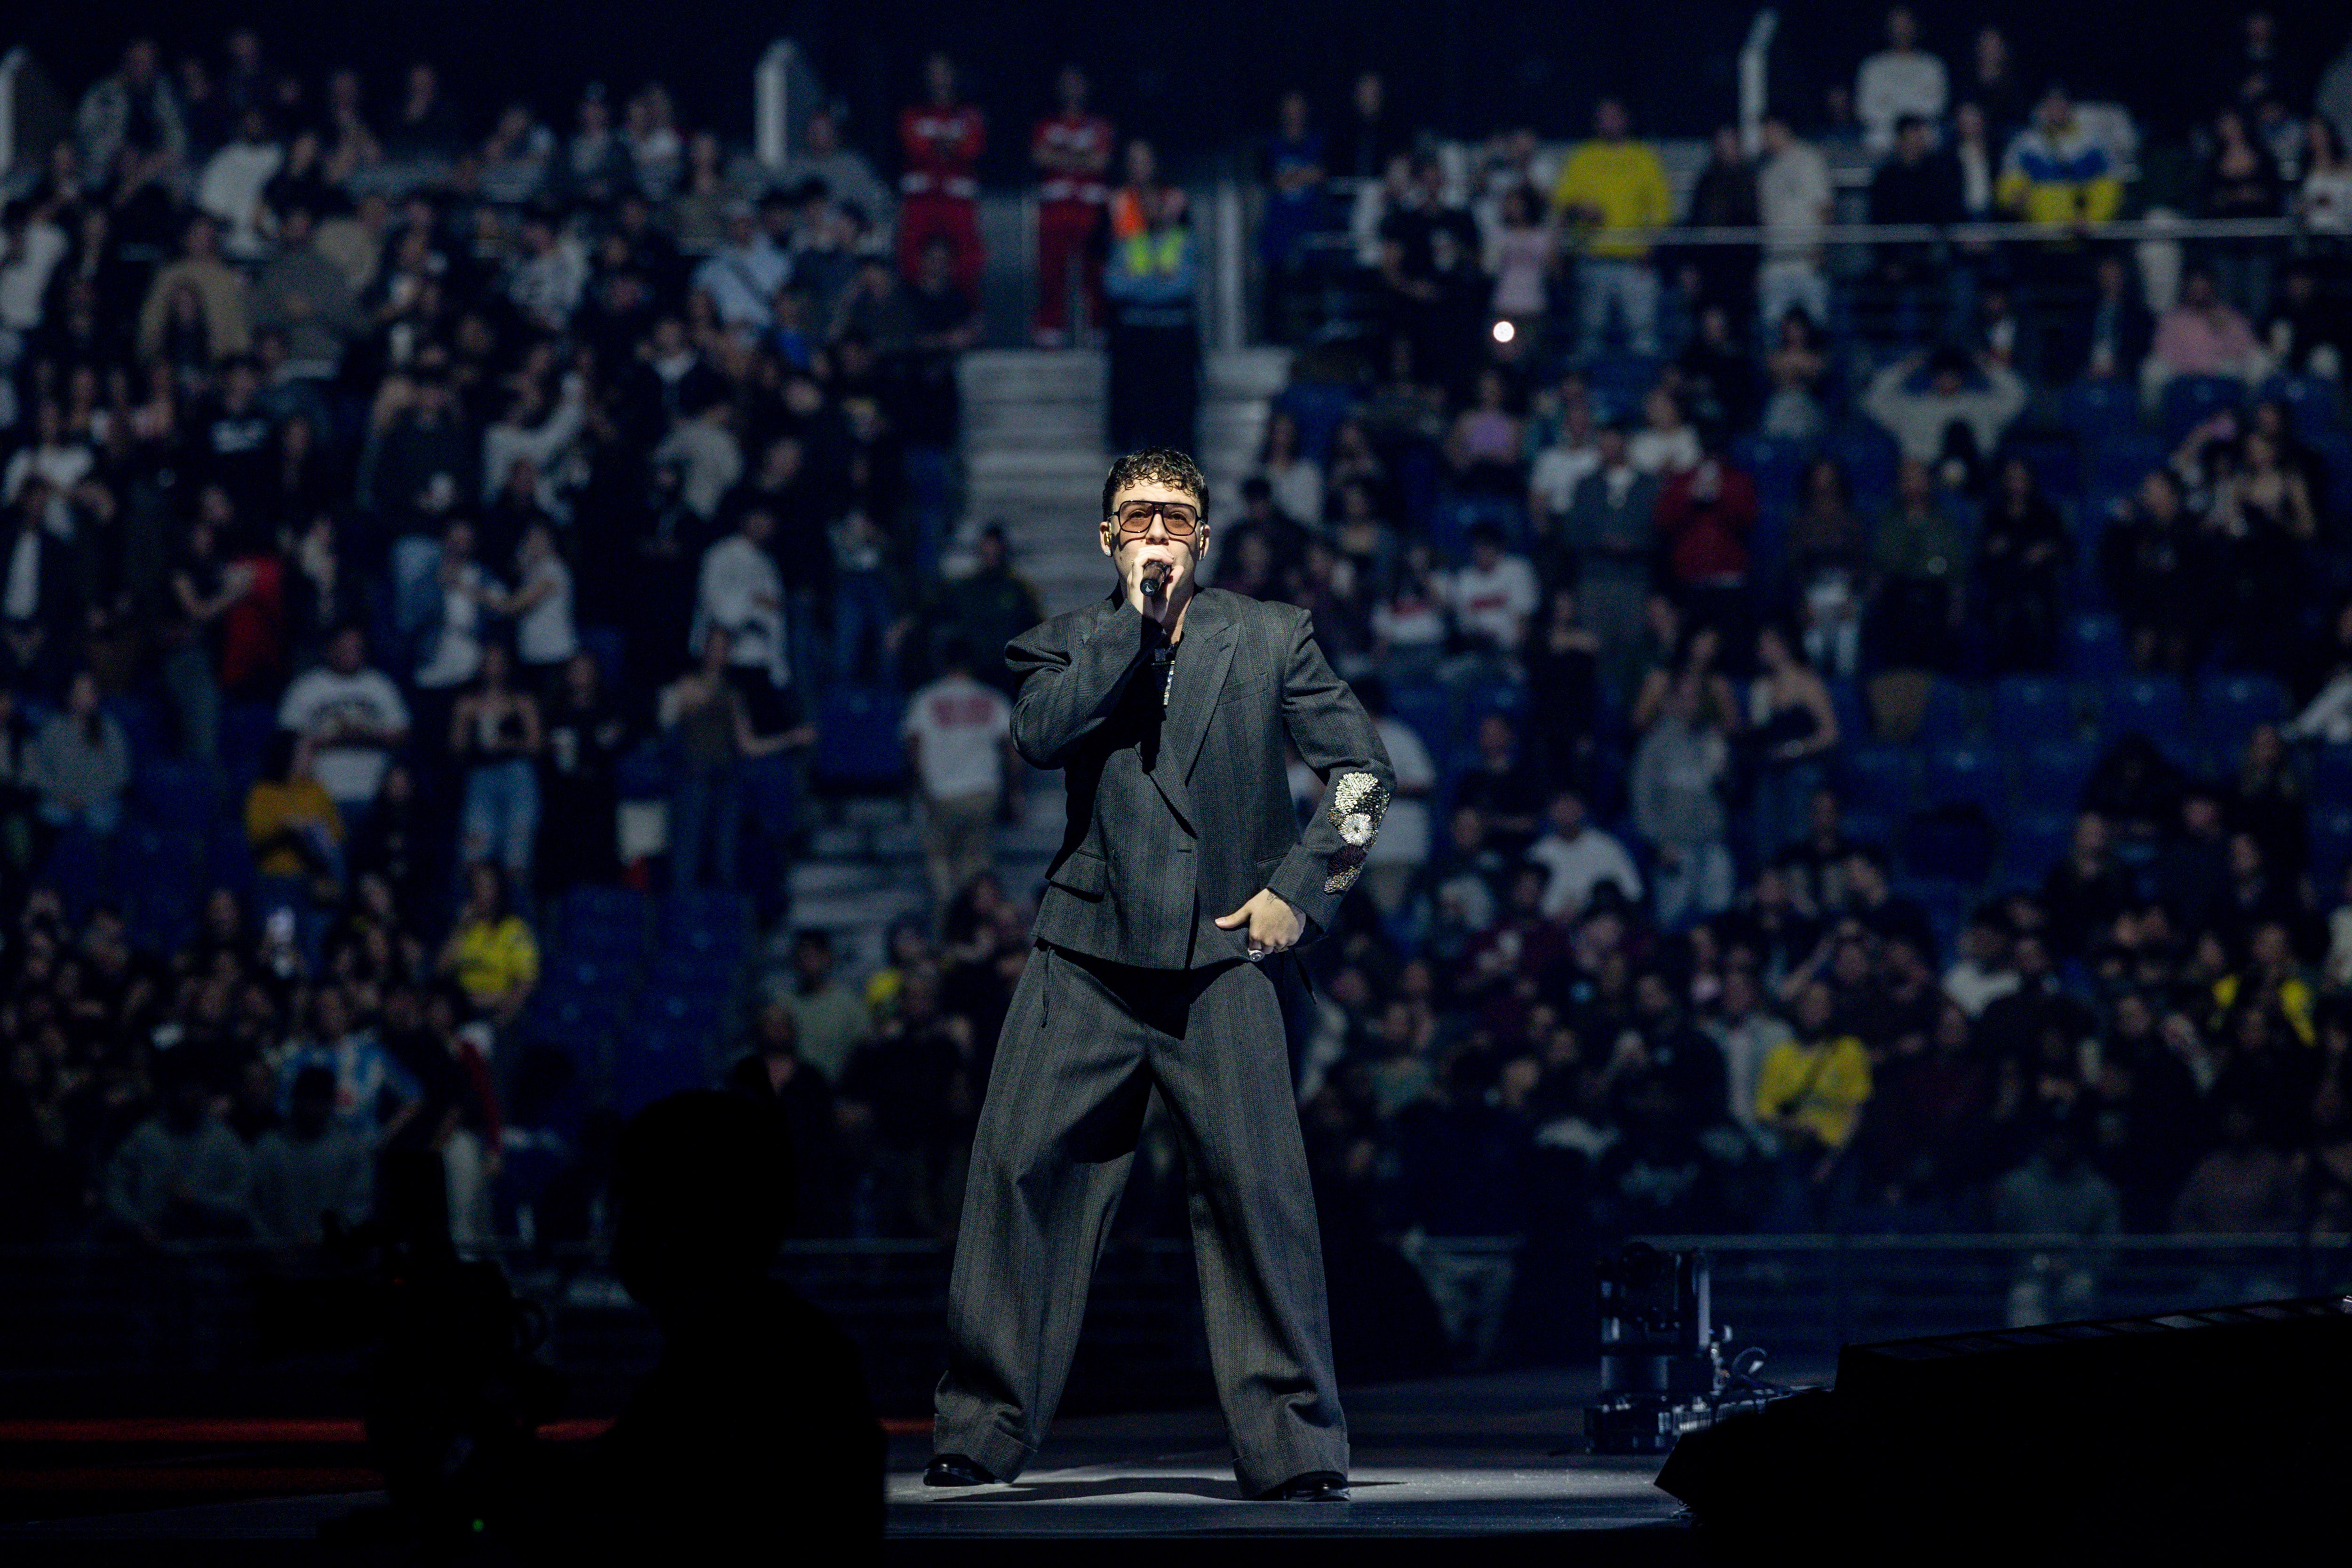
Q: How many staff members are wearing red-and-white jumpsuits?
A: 2